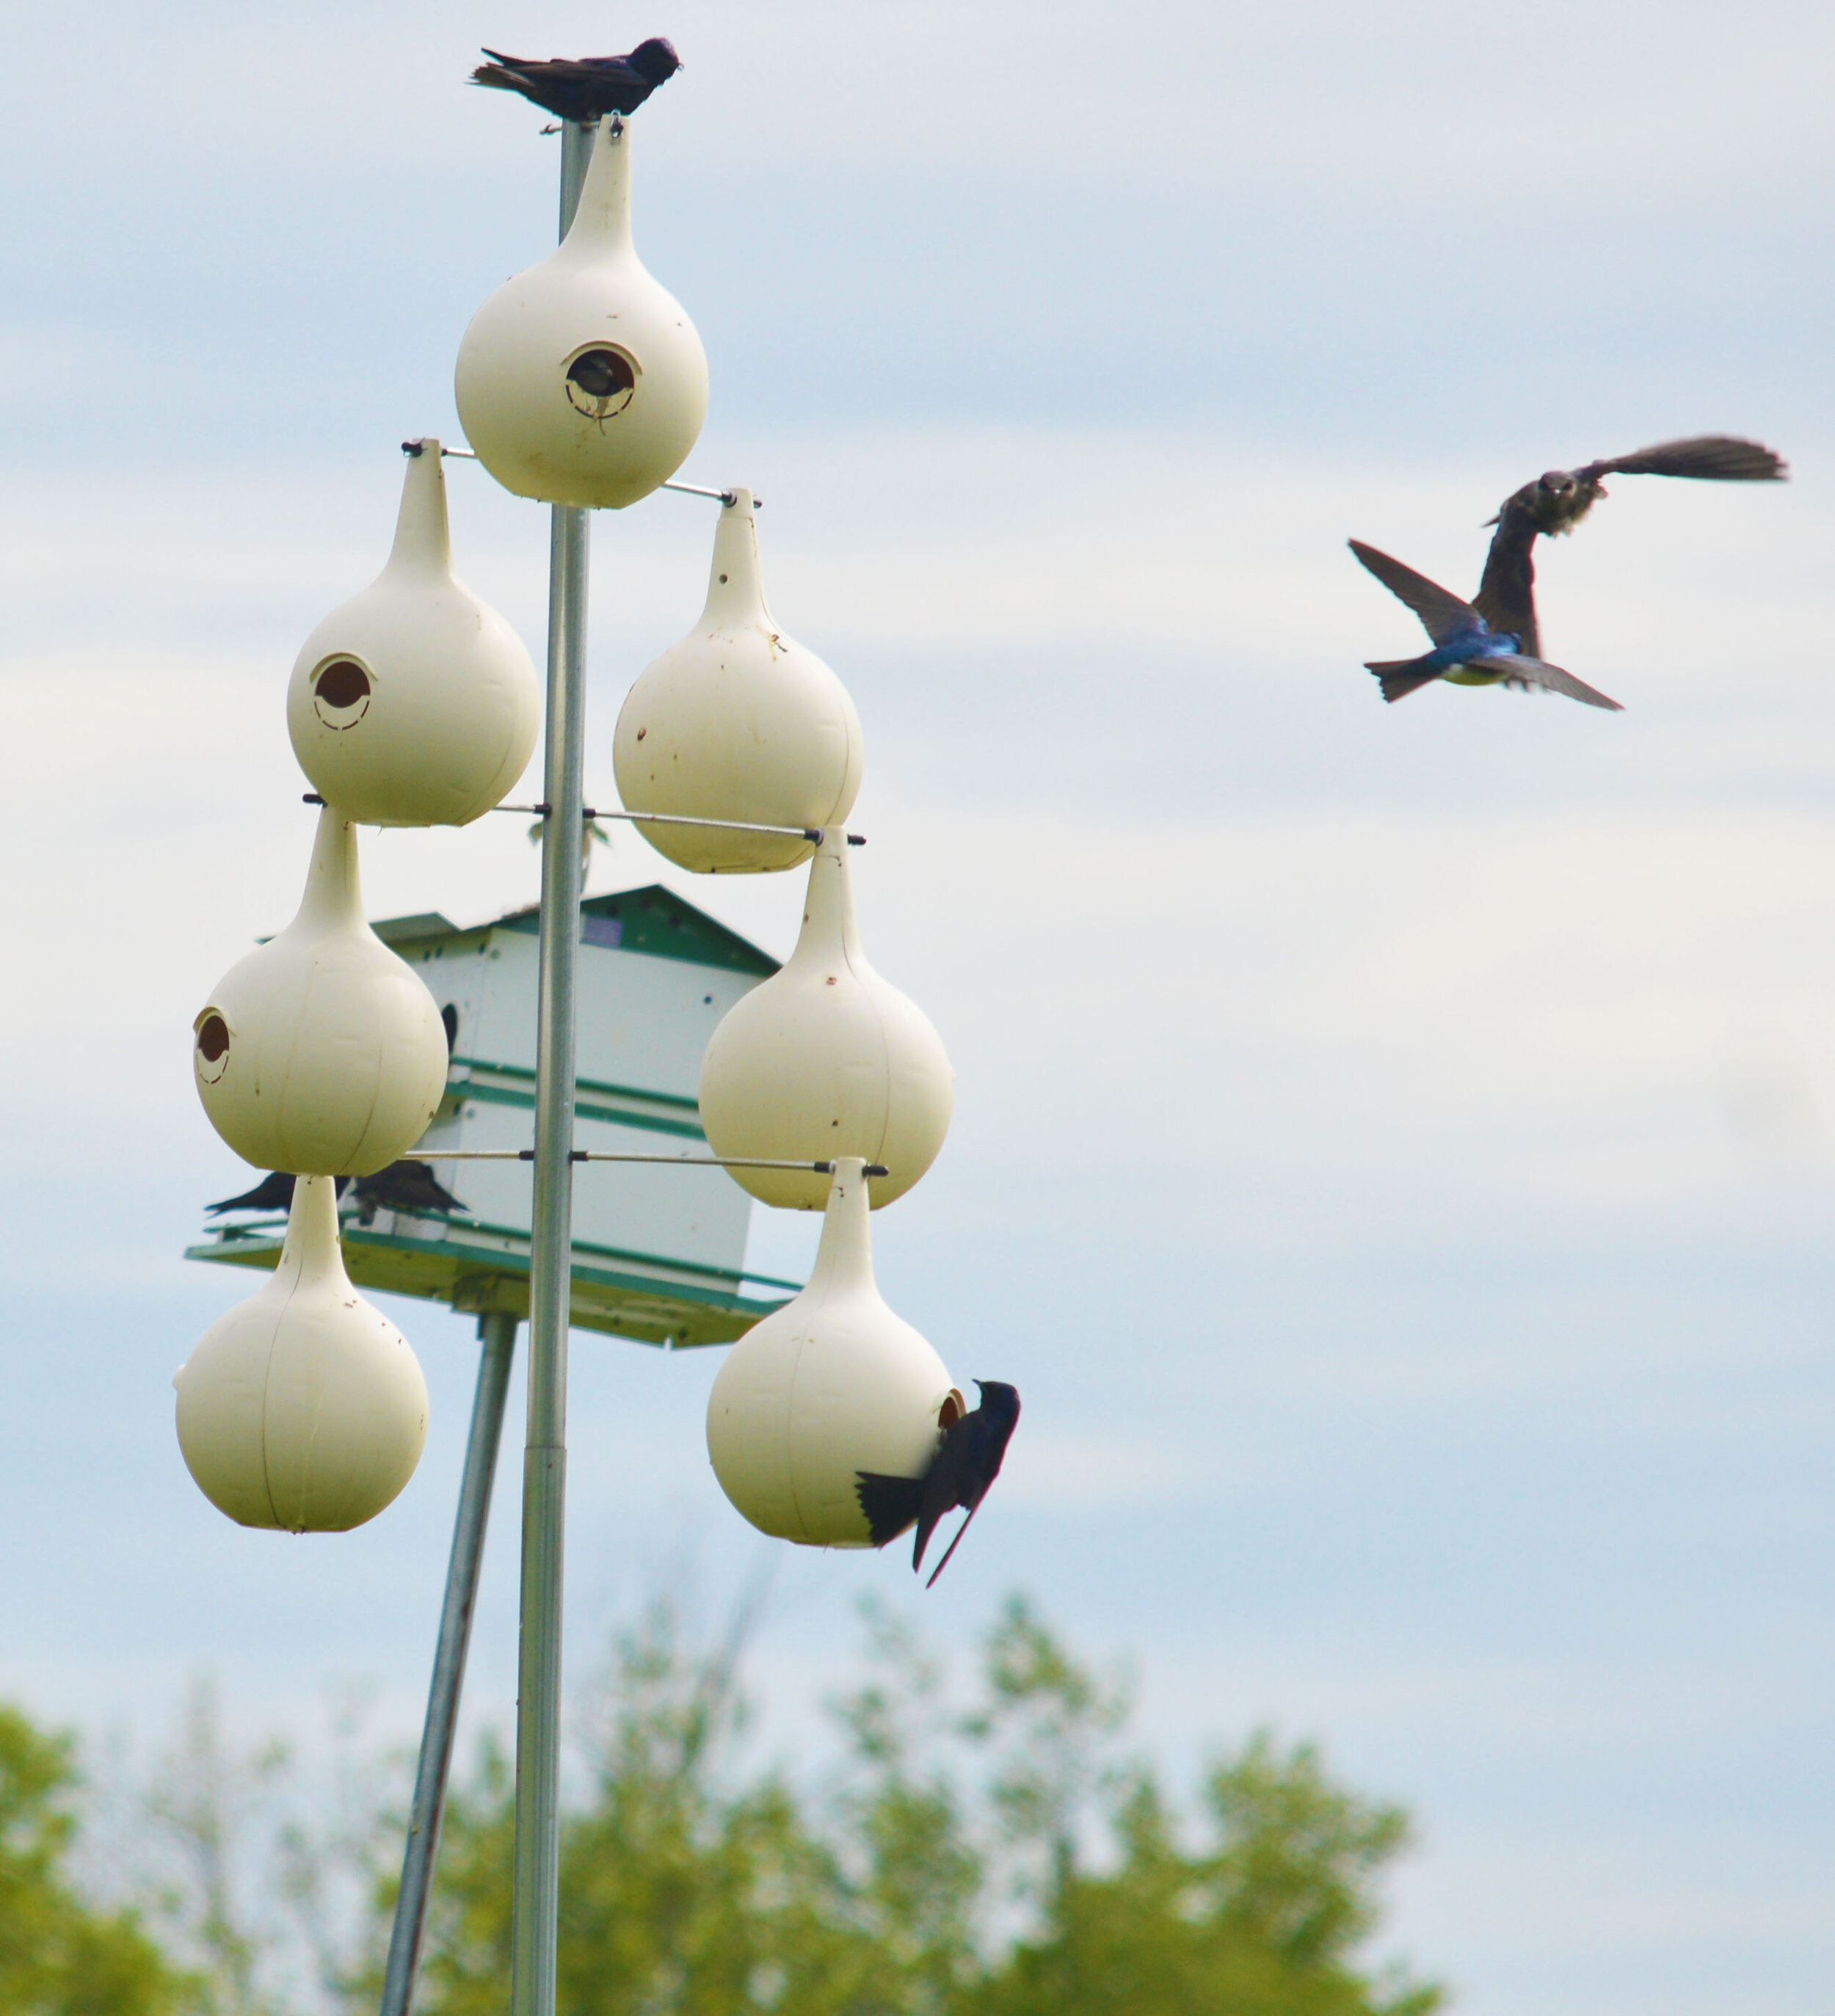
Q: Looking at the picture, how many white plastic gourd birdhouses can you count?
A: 7